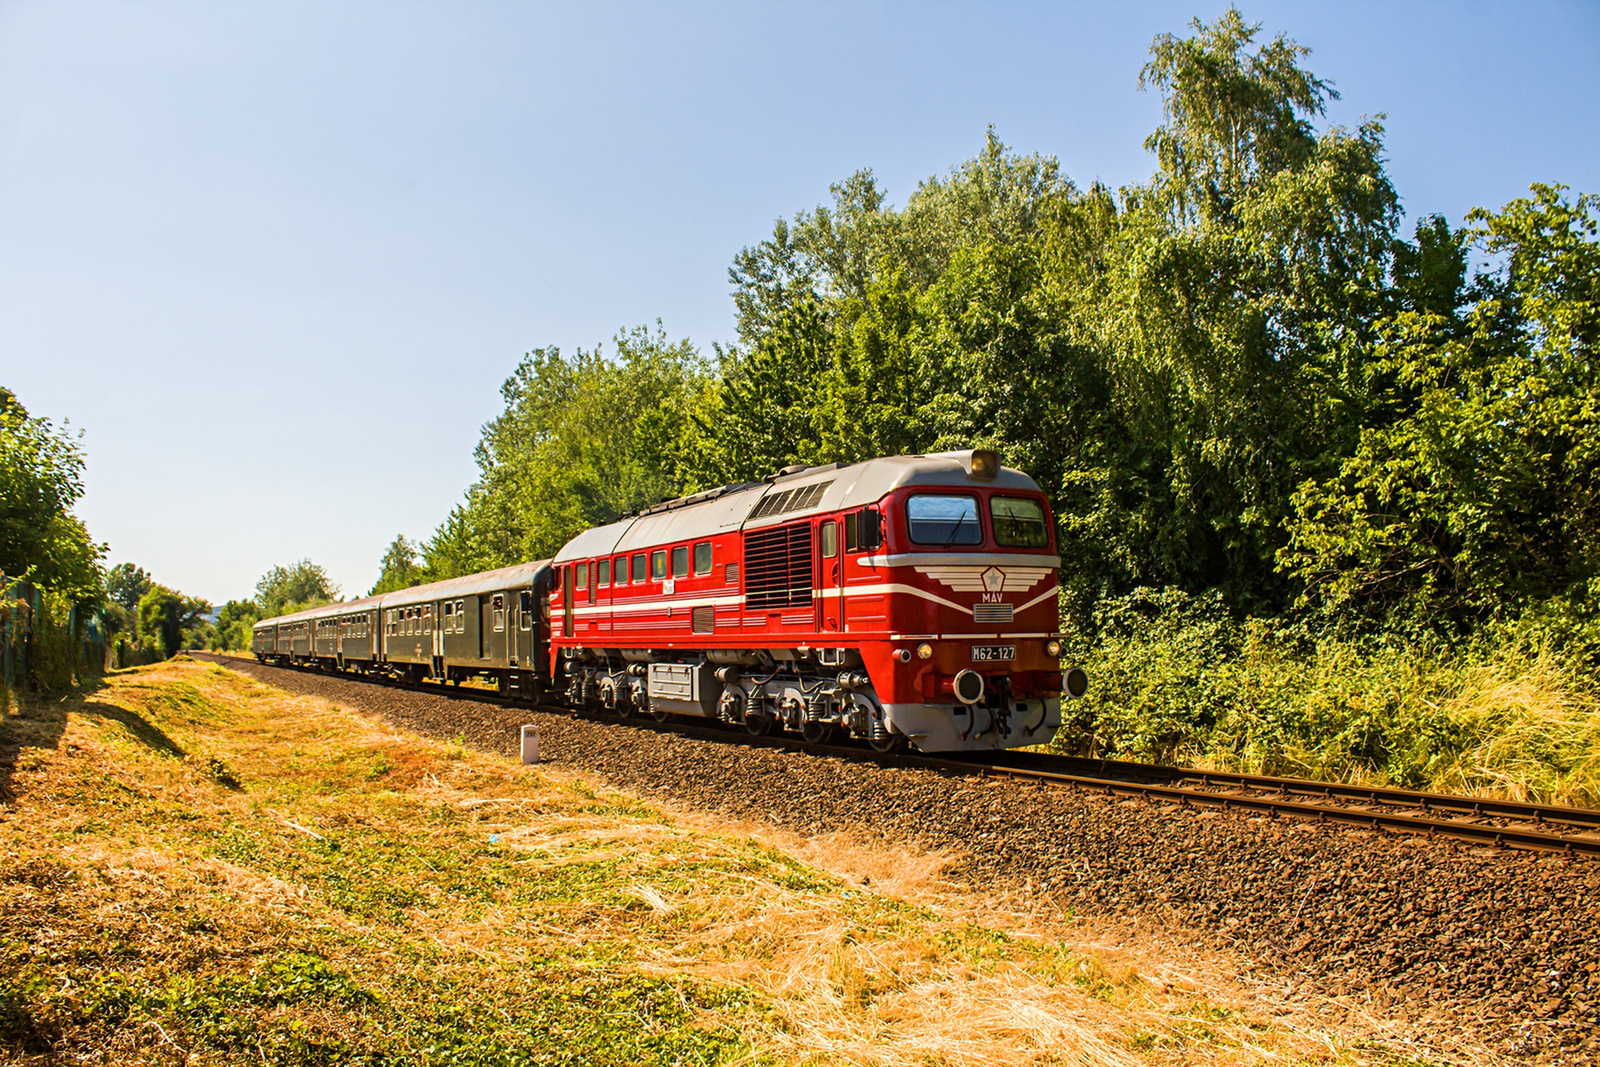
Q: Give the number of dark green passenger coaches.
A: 4